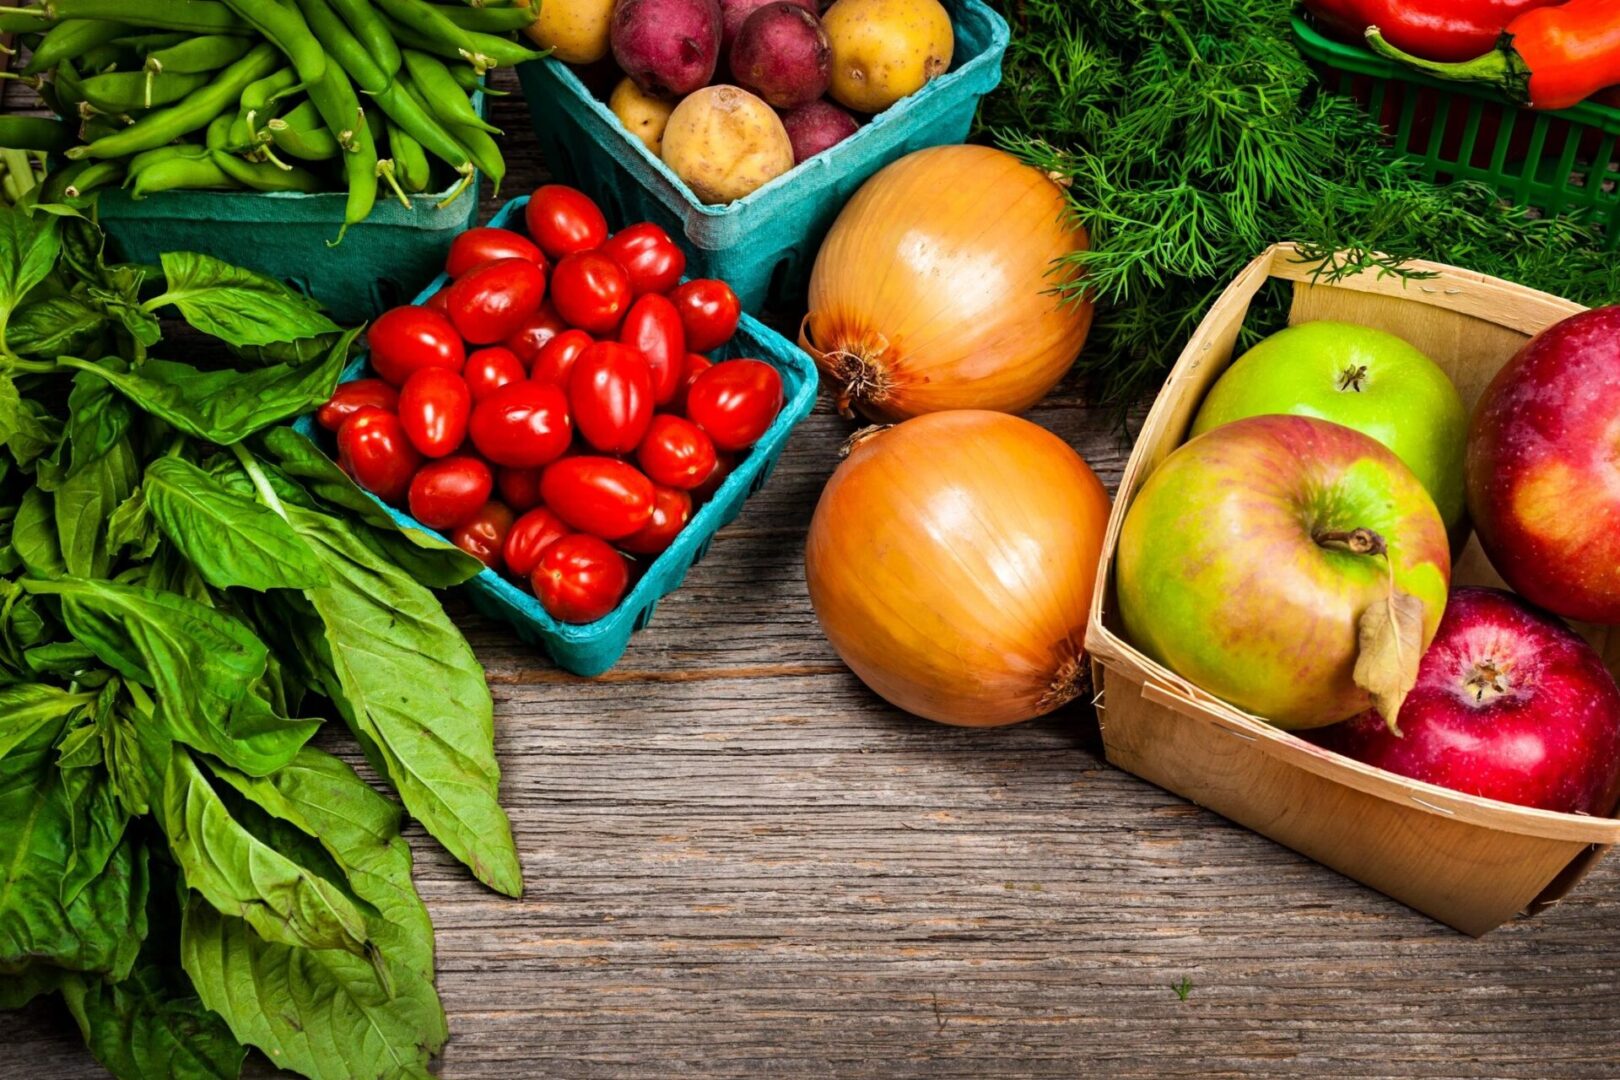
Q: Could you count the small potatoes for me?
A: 8